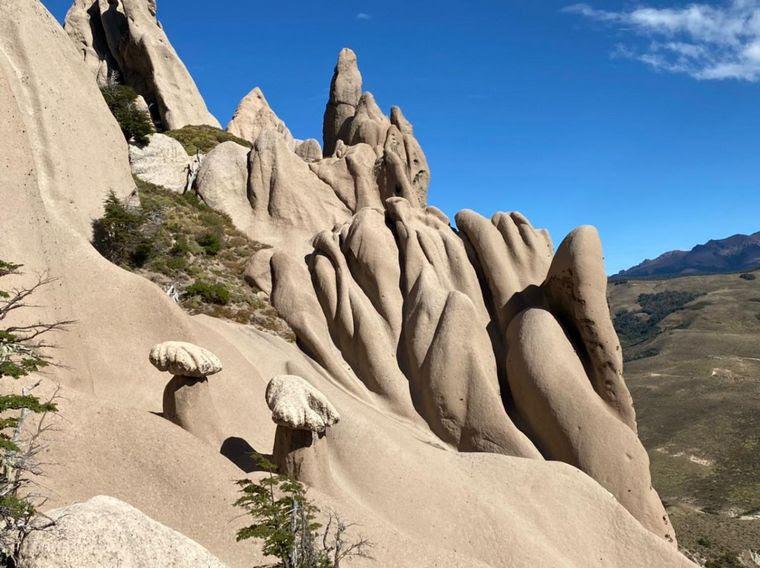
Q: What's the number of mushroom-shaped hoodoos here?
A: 2